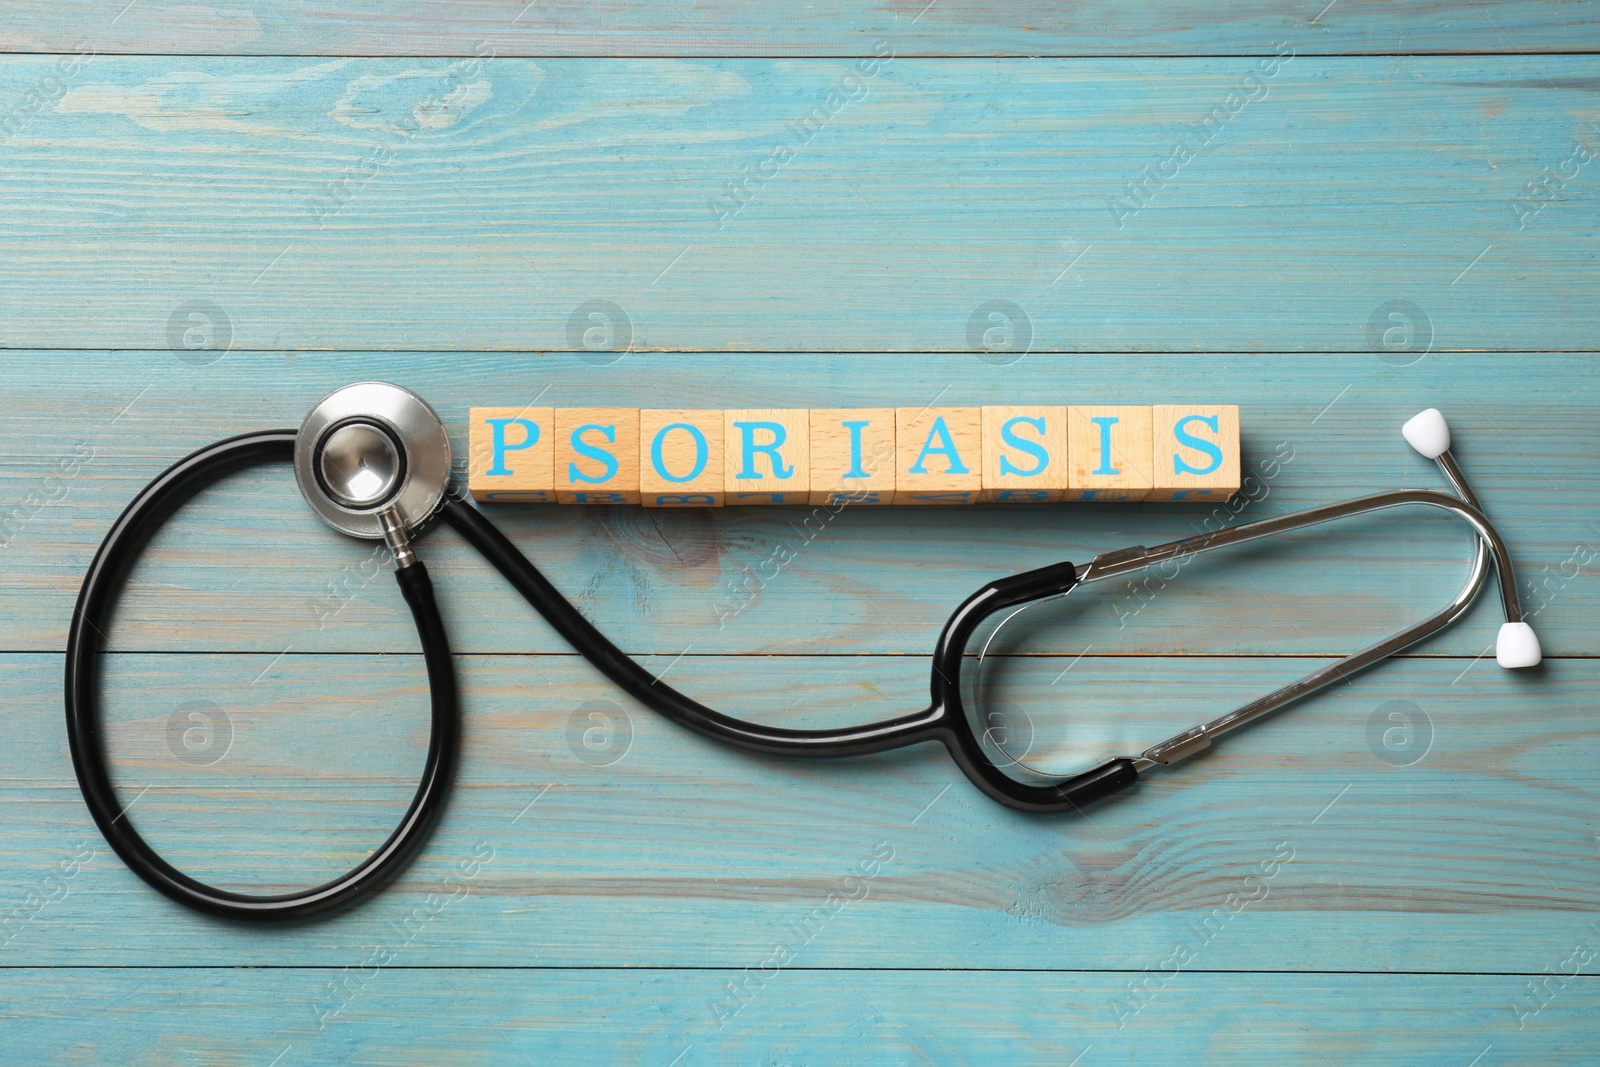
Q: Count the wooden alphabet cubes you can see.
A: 9